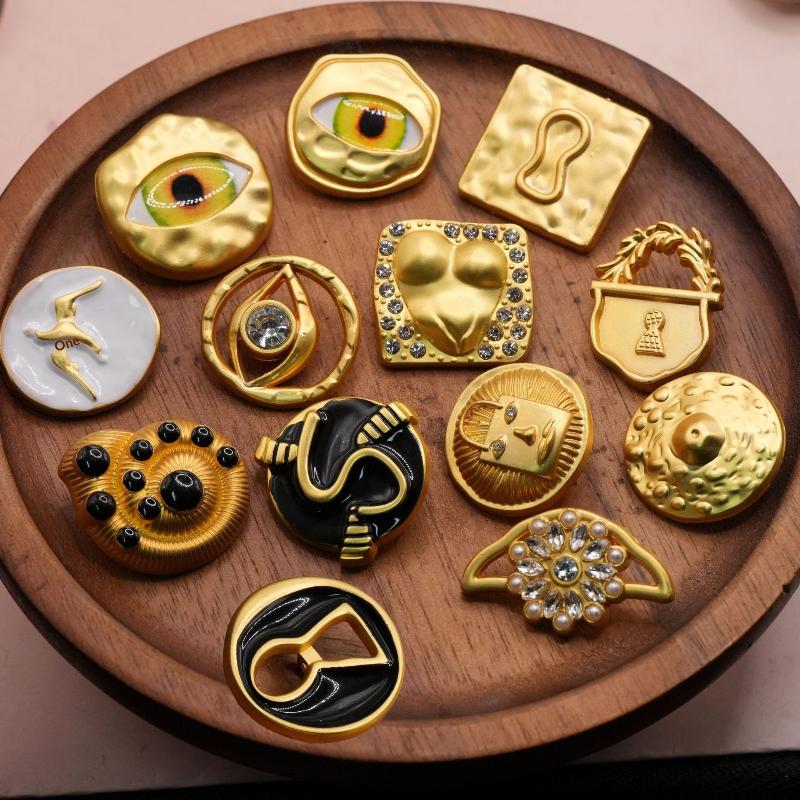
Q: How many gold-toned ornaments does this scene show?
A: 13